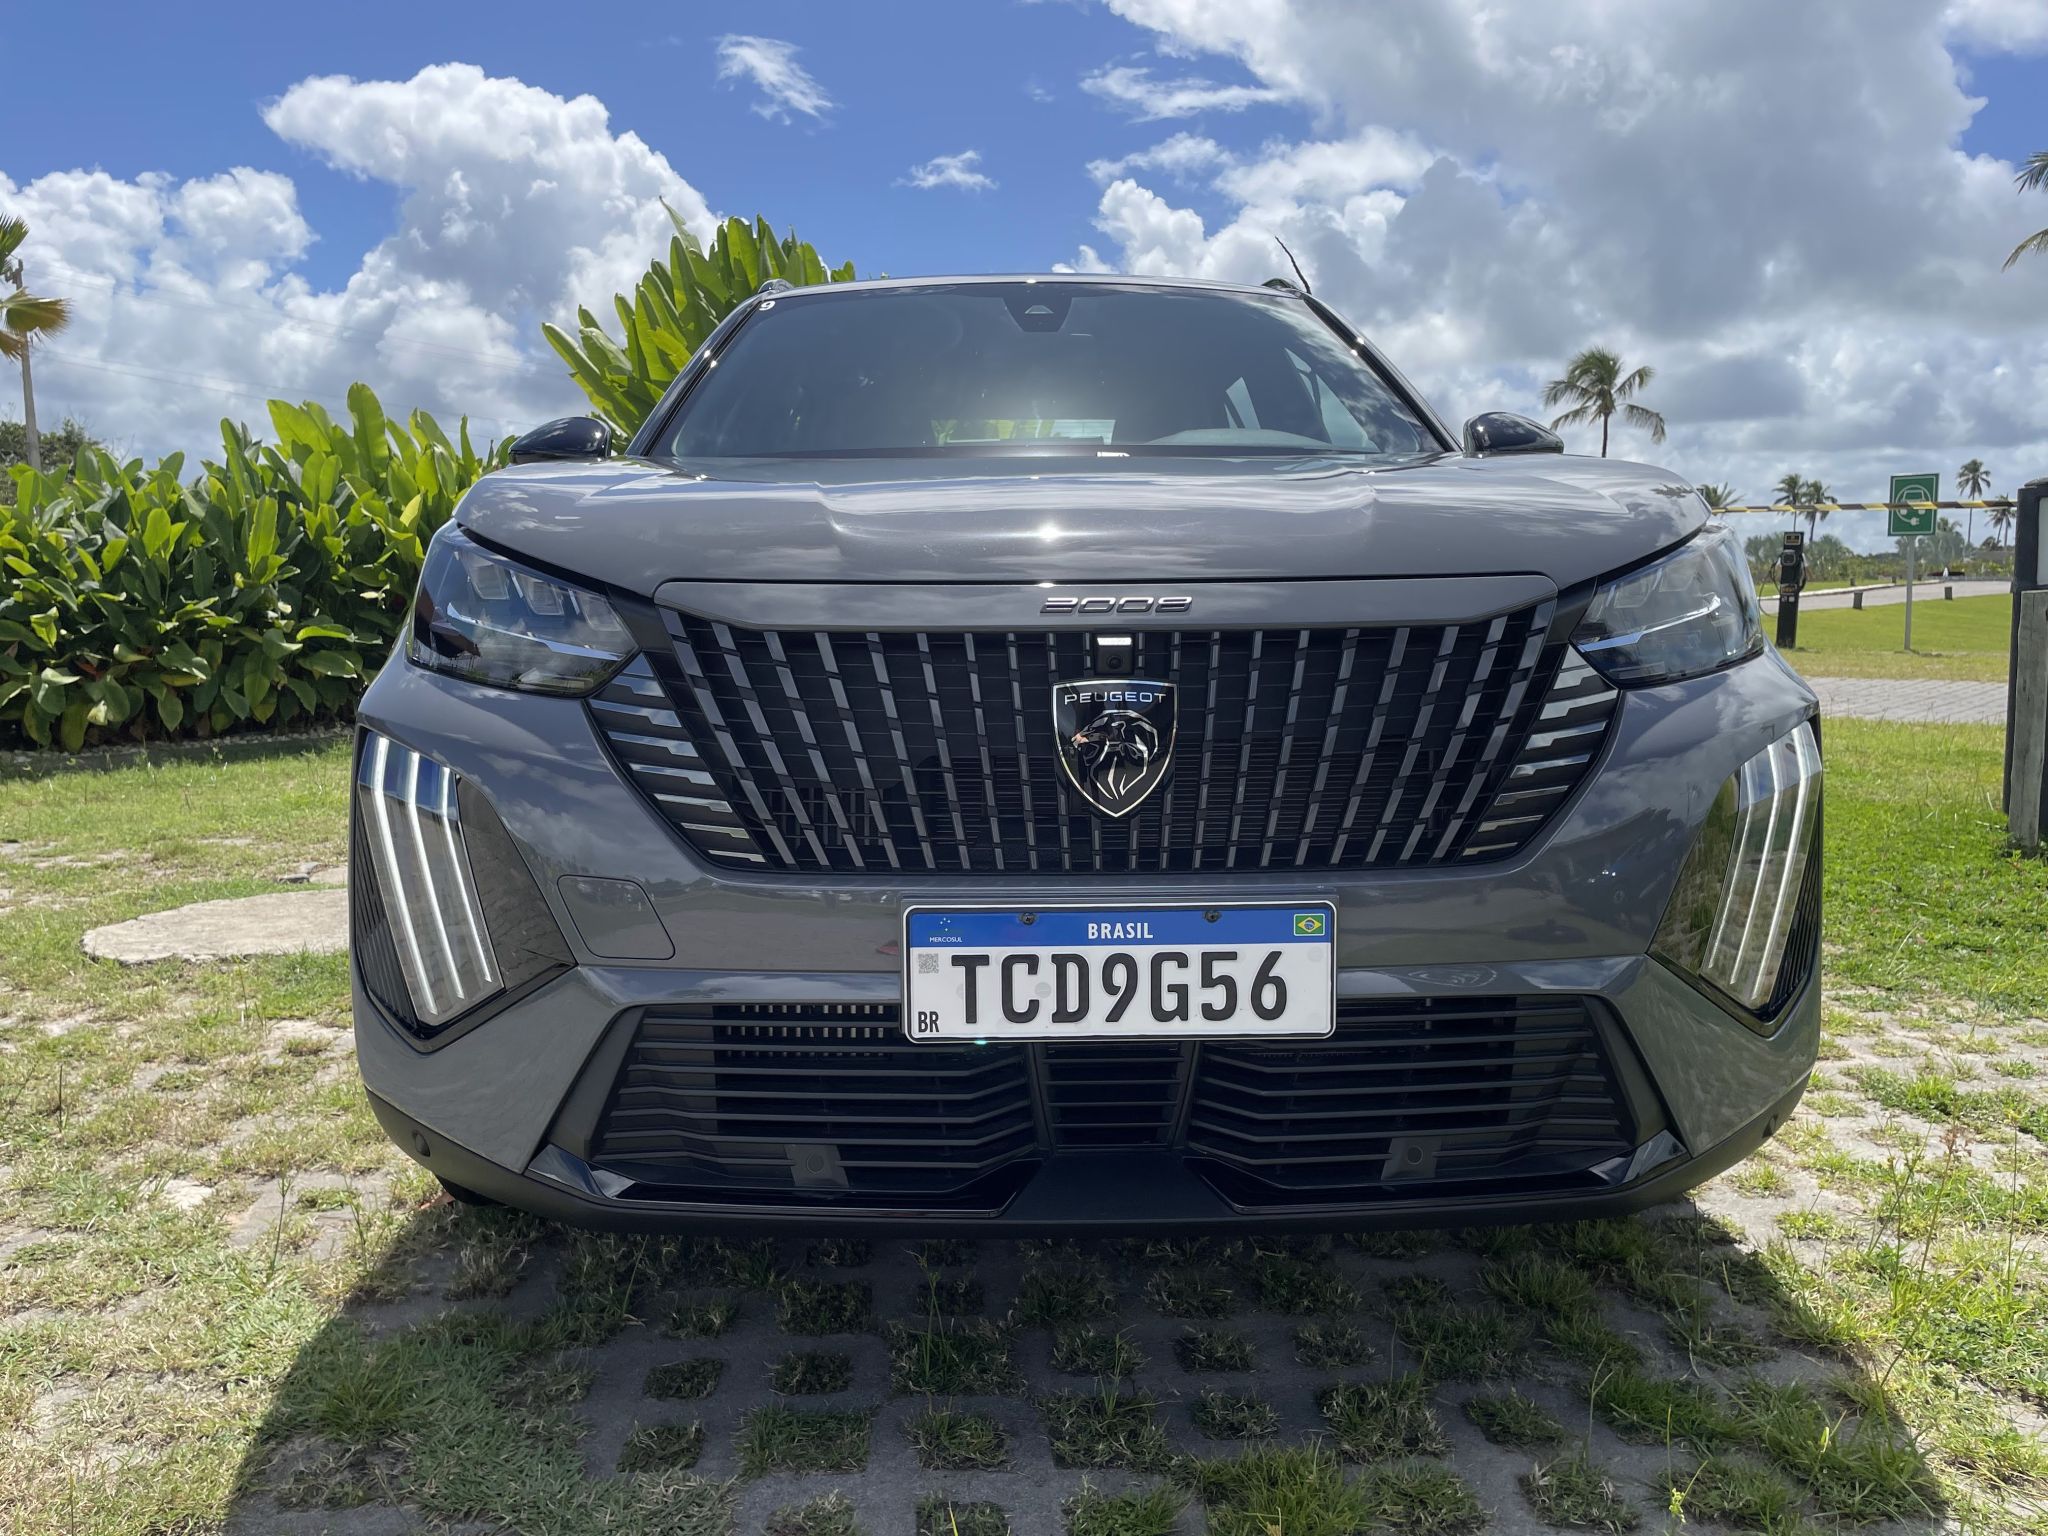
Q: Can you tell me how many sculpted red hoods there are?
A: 0